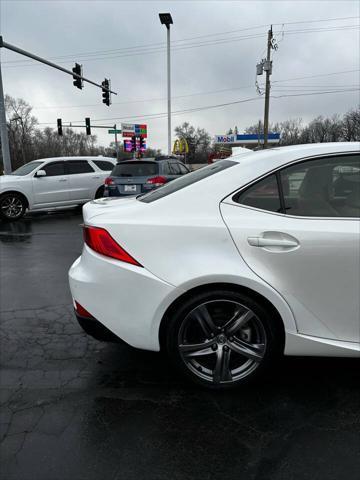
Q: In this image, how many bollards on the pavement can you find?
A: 0